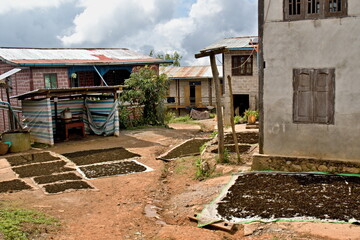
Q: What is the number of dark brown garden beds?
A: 11